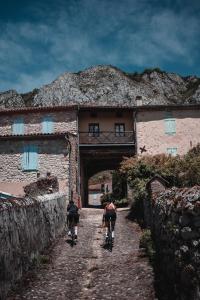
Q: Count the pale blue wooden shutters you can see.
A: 5